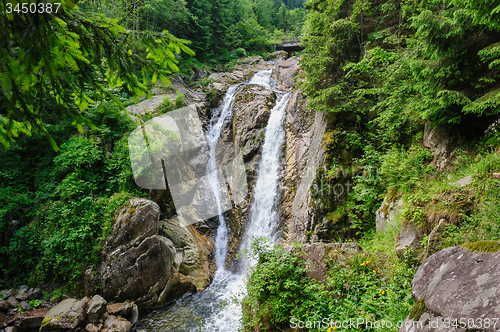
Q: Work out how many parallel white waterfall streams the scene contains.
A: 2